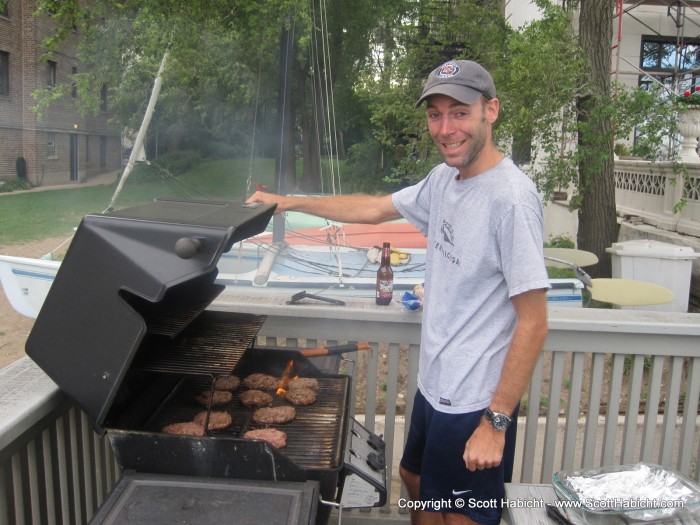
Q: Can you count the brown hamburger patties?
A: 8